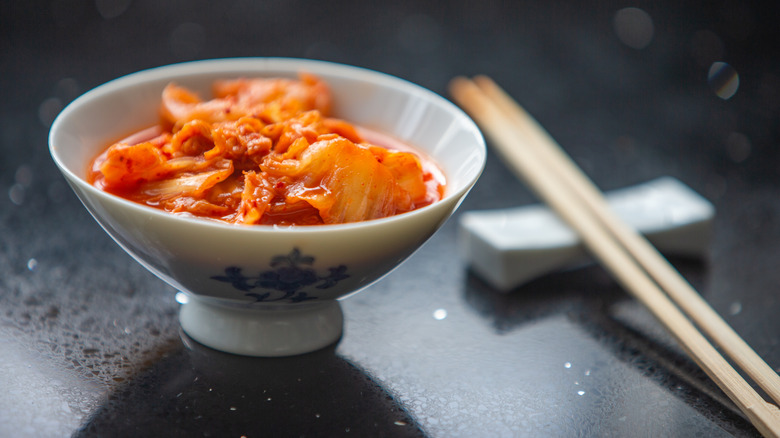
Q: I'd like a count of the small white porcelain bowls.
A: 1